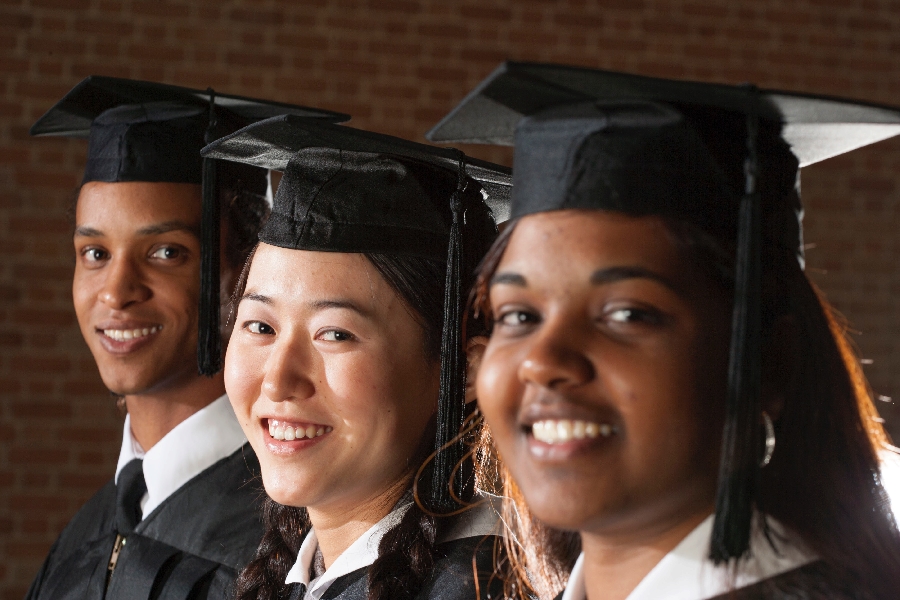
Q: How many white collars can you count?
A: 3